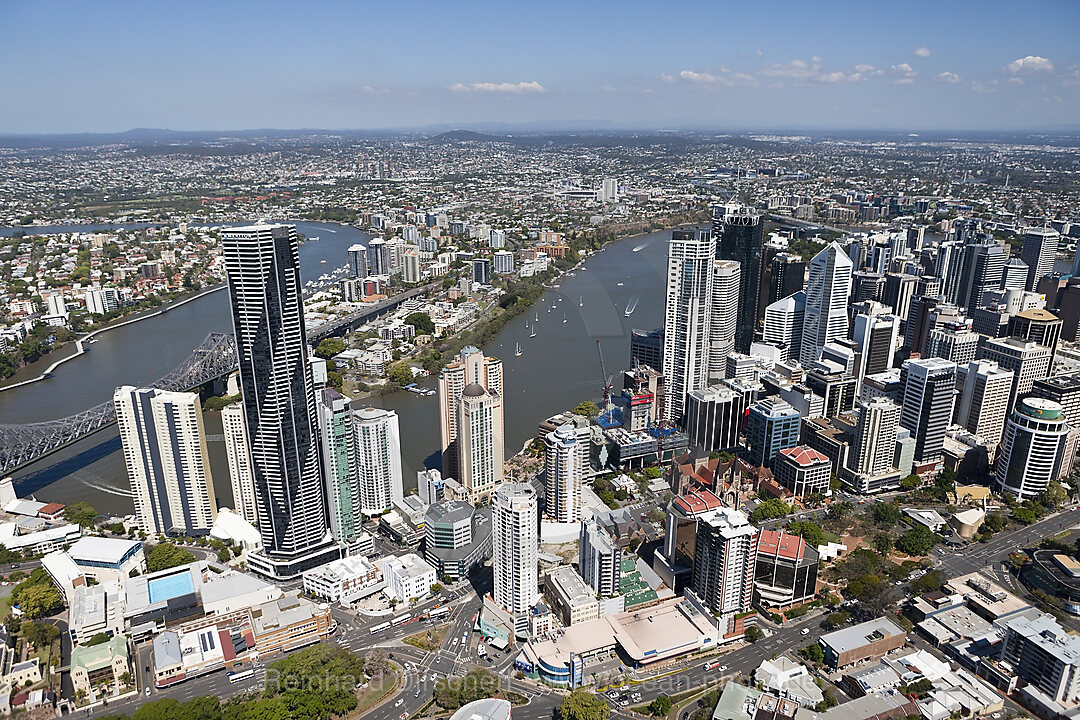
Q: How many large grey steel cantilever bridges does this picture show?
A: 1